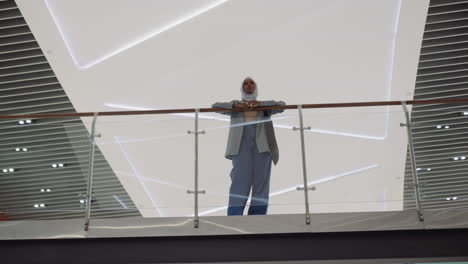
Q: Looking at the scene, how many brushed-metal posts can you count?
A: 4